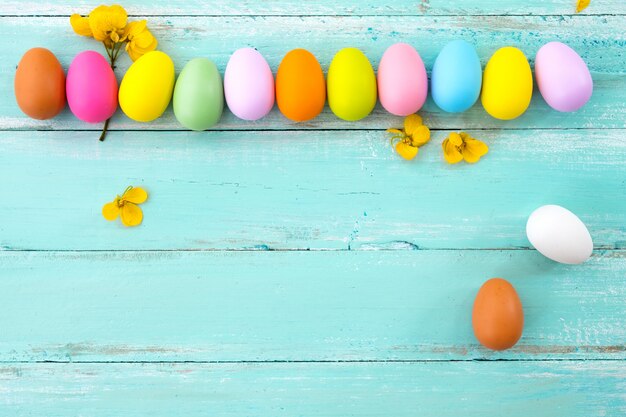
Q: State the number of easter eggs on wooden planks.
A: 13